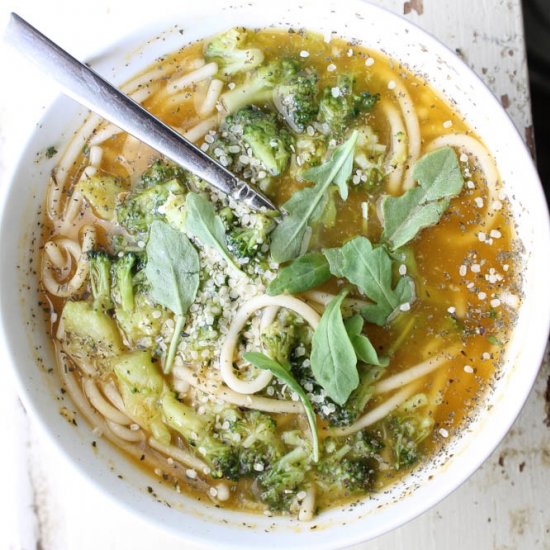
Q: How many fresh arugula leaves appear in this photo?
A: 9